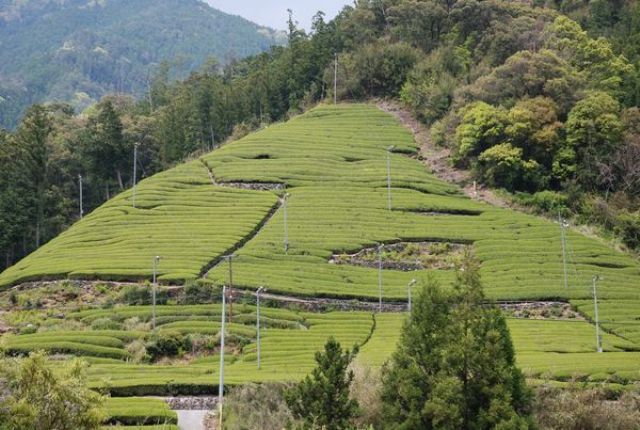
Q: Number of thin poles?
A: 13